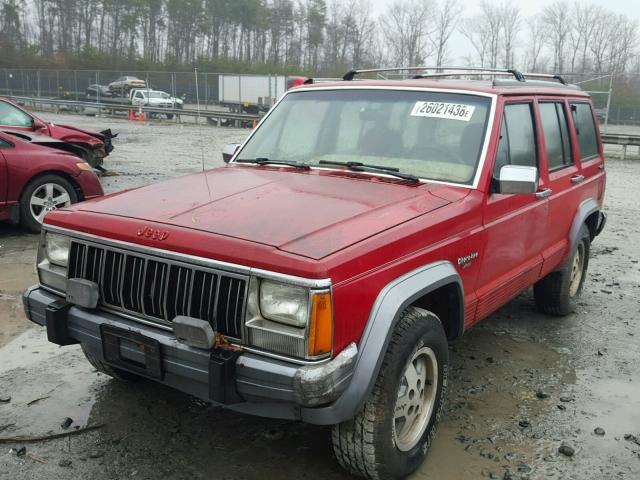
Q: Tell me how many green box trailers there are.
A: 0